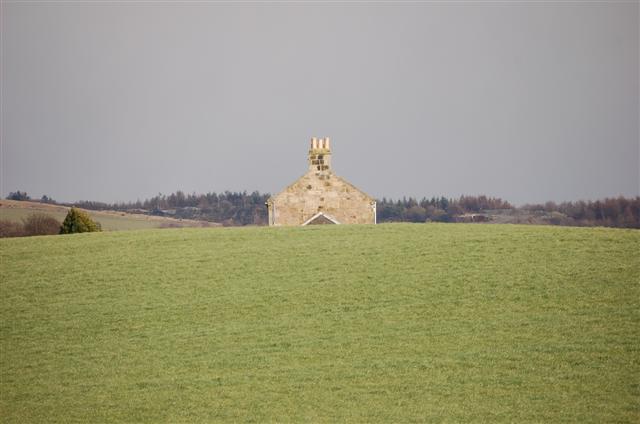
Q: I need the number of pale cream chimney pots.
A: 3